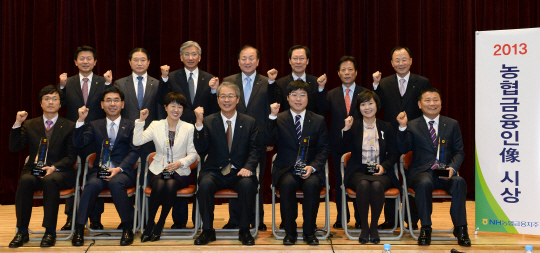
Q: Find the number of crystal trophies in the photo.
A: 6